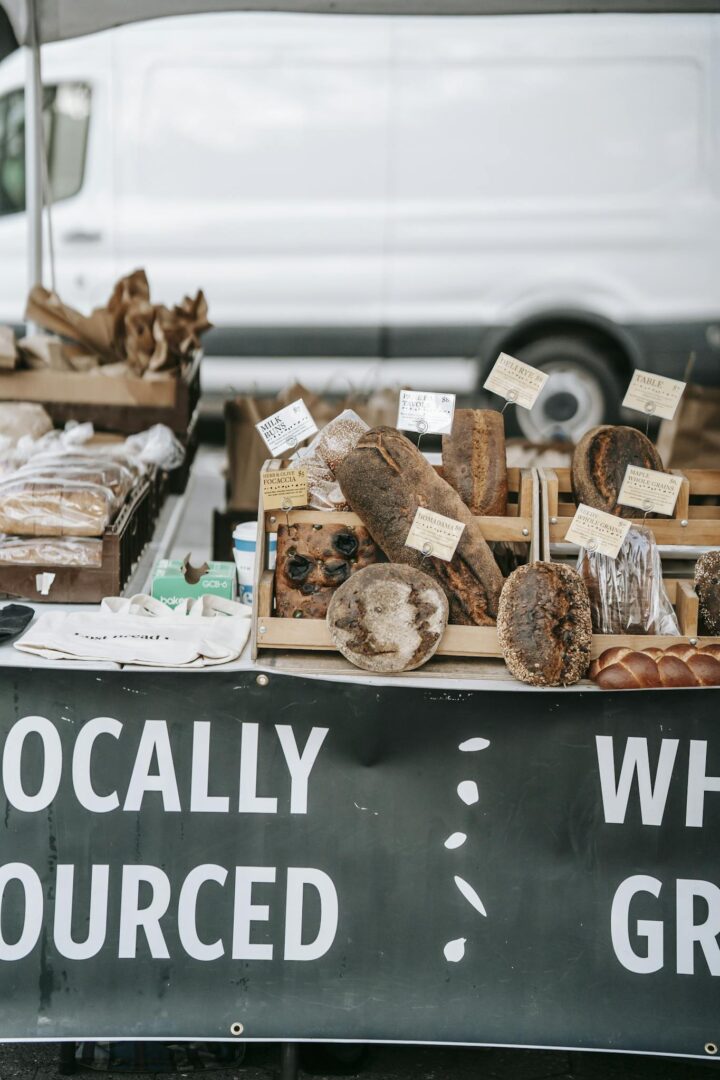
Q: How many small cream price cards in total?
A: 8